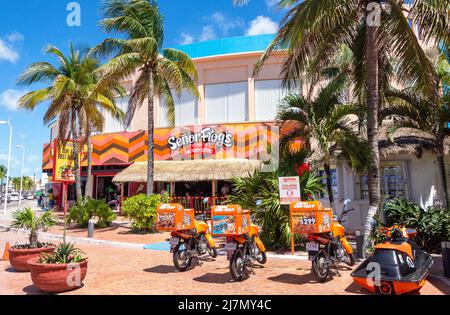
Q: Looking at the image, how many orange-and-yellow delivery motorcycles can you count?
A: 3